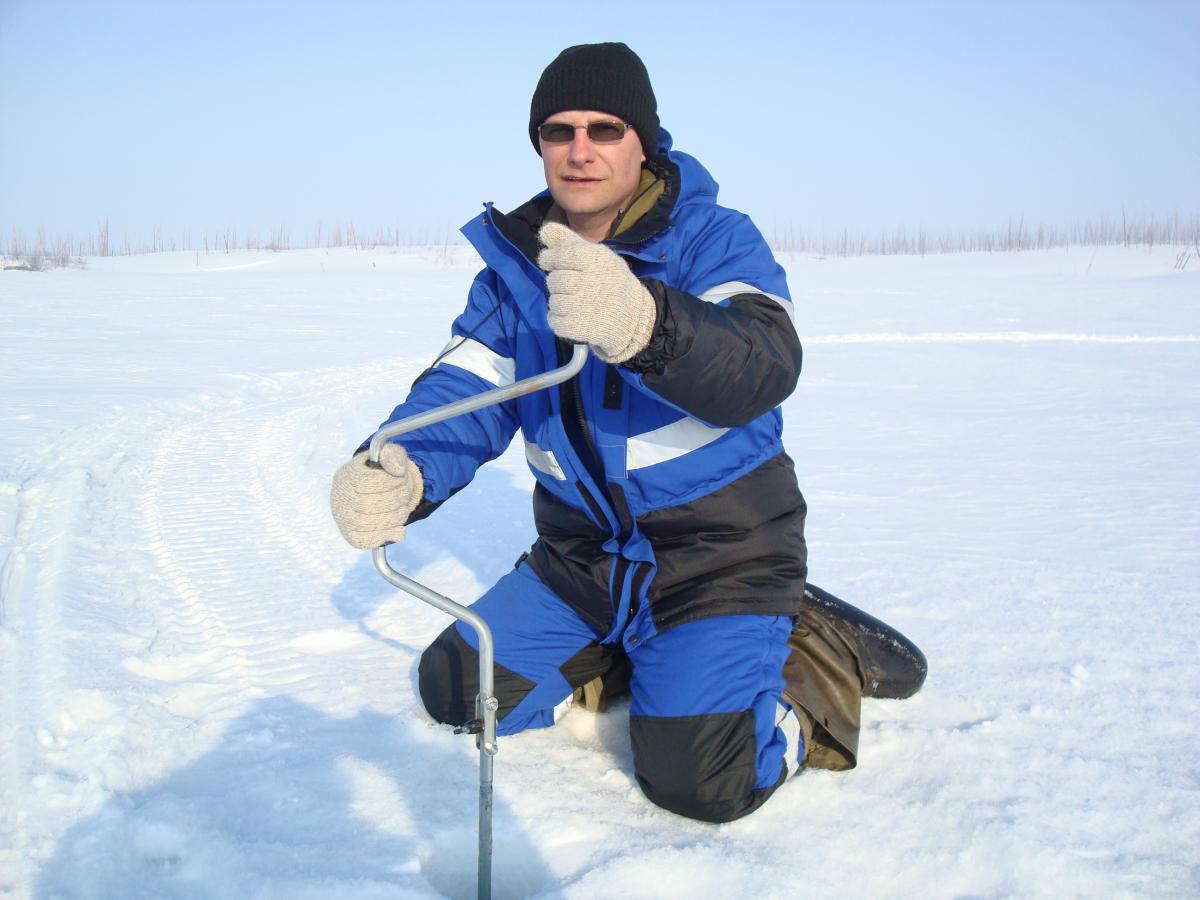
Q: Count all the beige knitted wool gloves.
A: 2